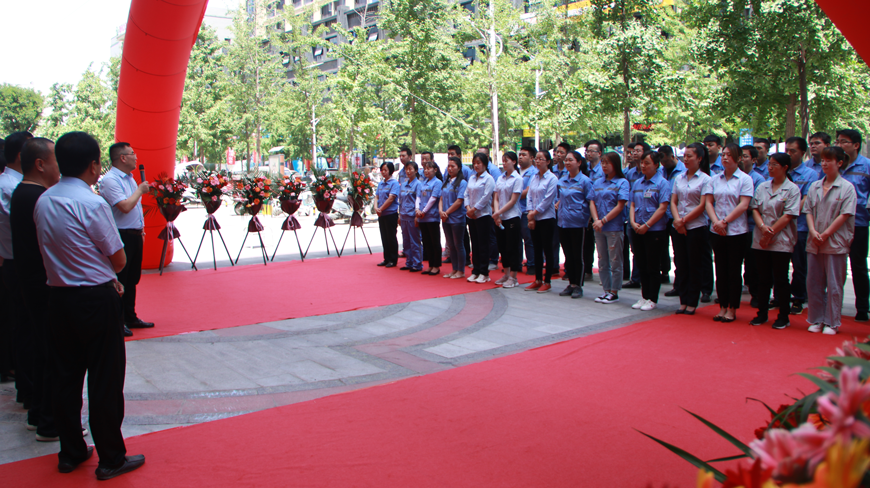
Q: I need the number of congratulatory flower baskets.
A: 6